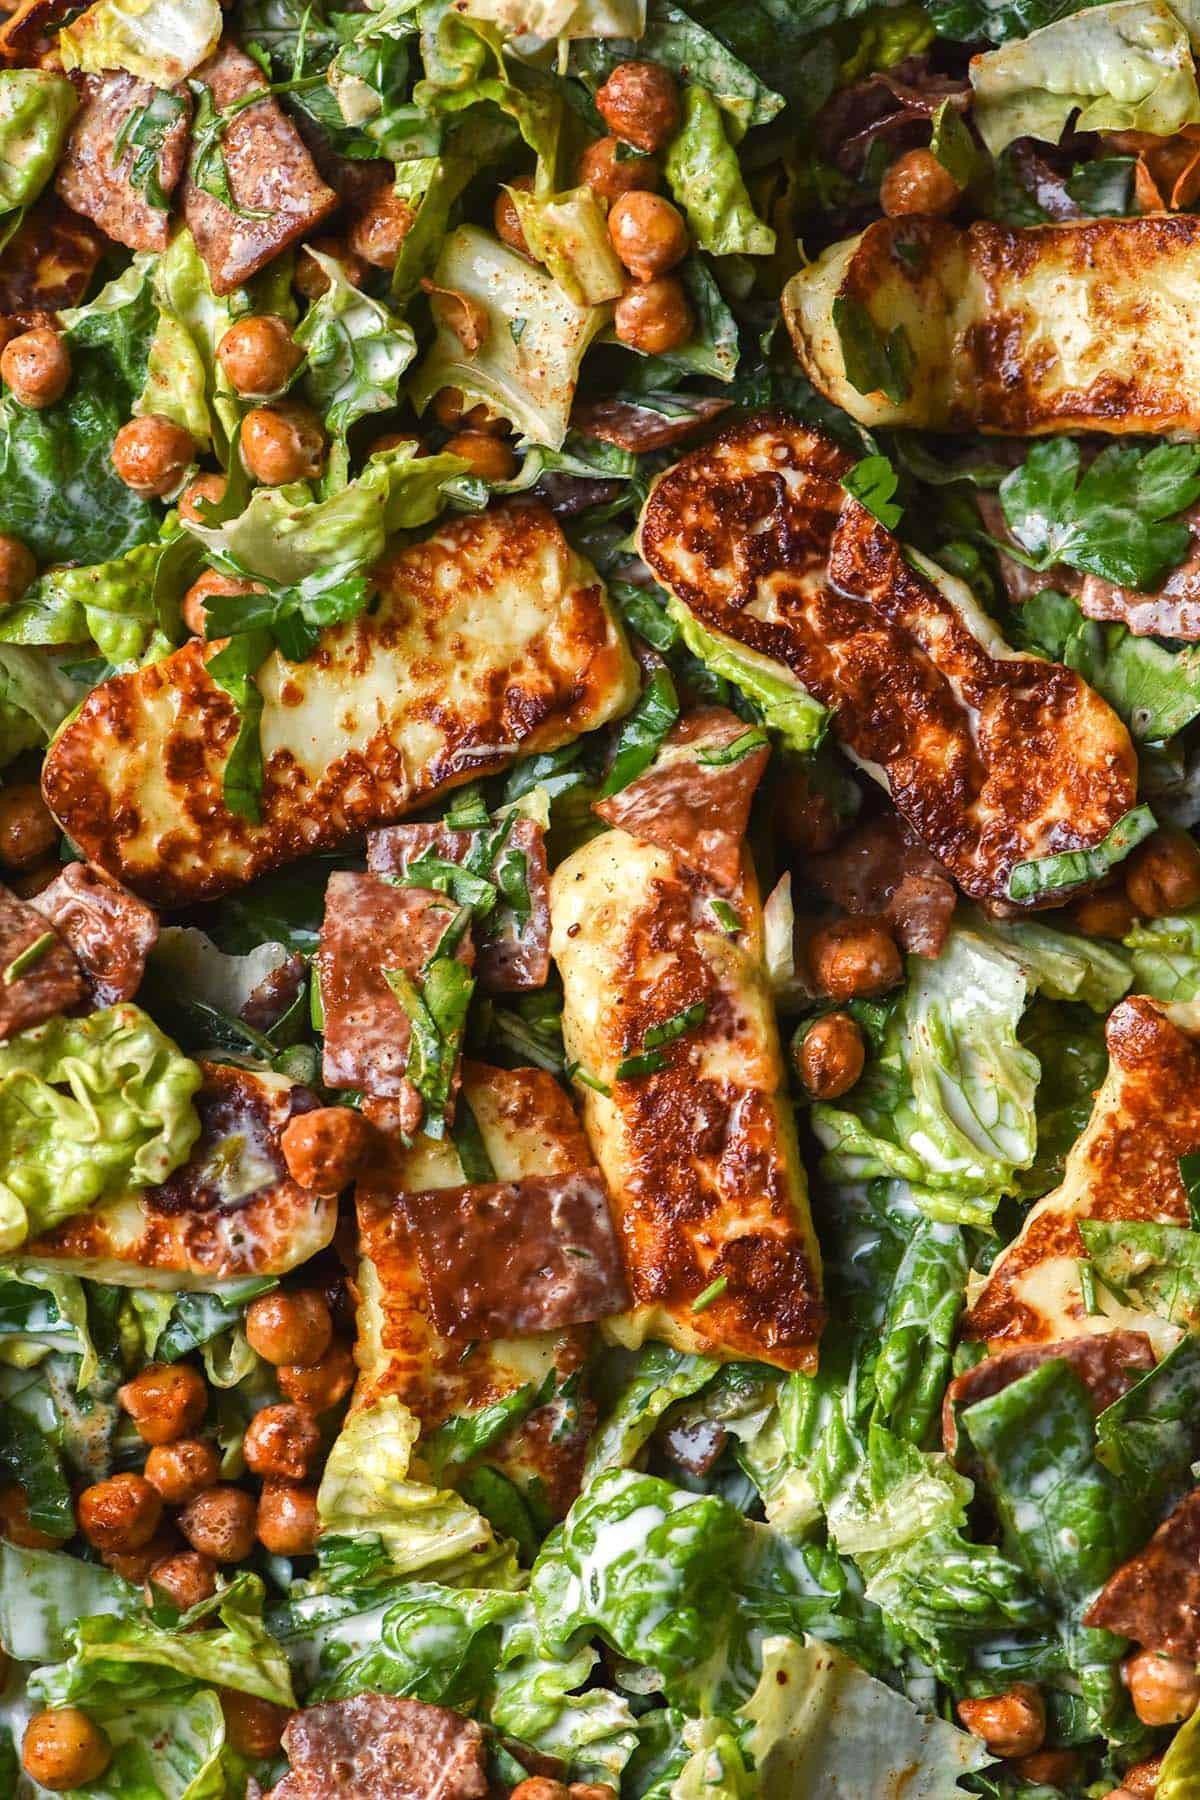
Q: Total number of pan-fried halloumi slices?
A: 7